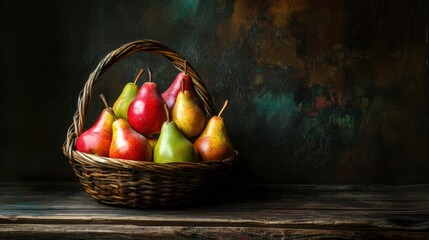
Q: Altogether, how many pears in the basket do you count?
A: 8